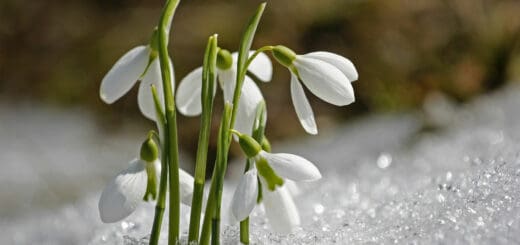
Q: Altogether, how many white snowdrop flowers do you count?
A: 5